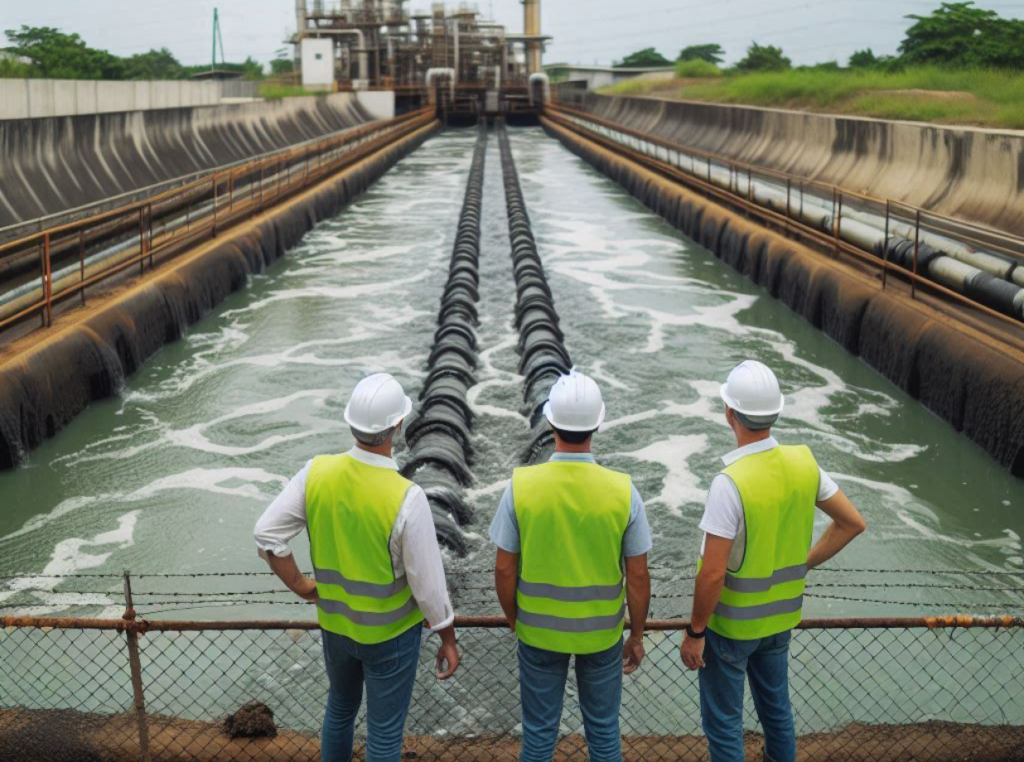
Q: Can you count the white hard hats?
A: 3